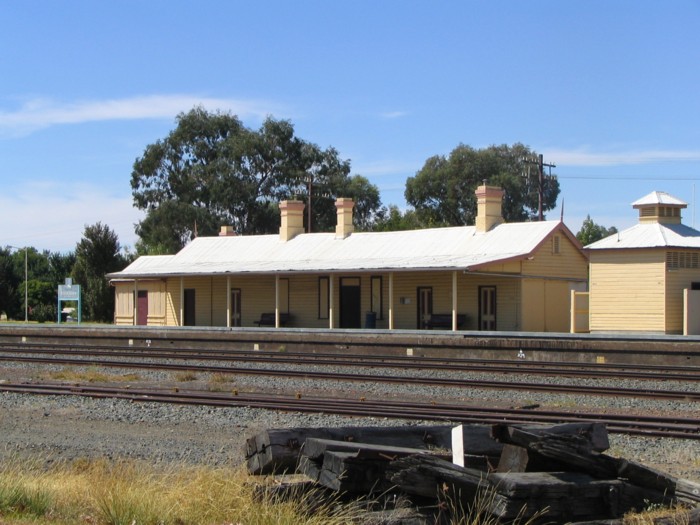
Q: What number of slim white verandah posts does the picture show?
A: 7